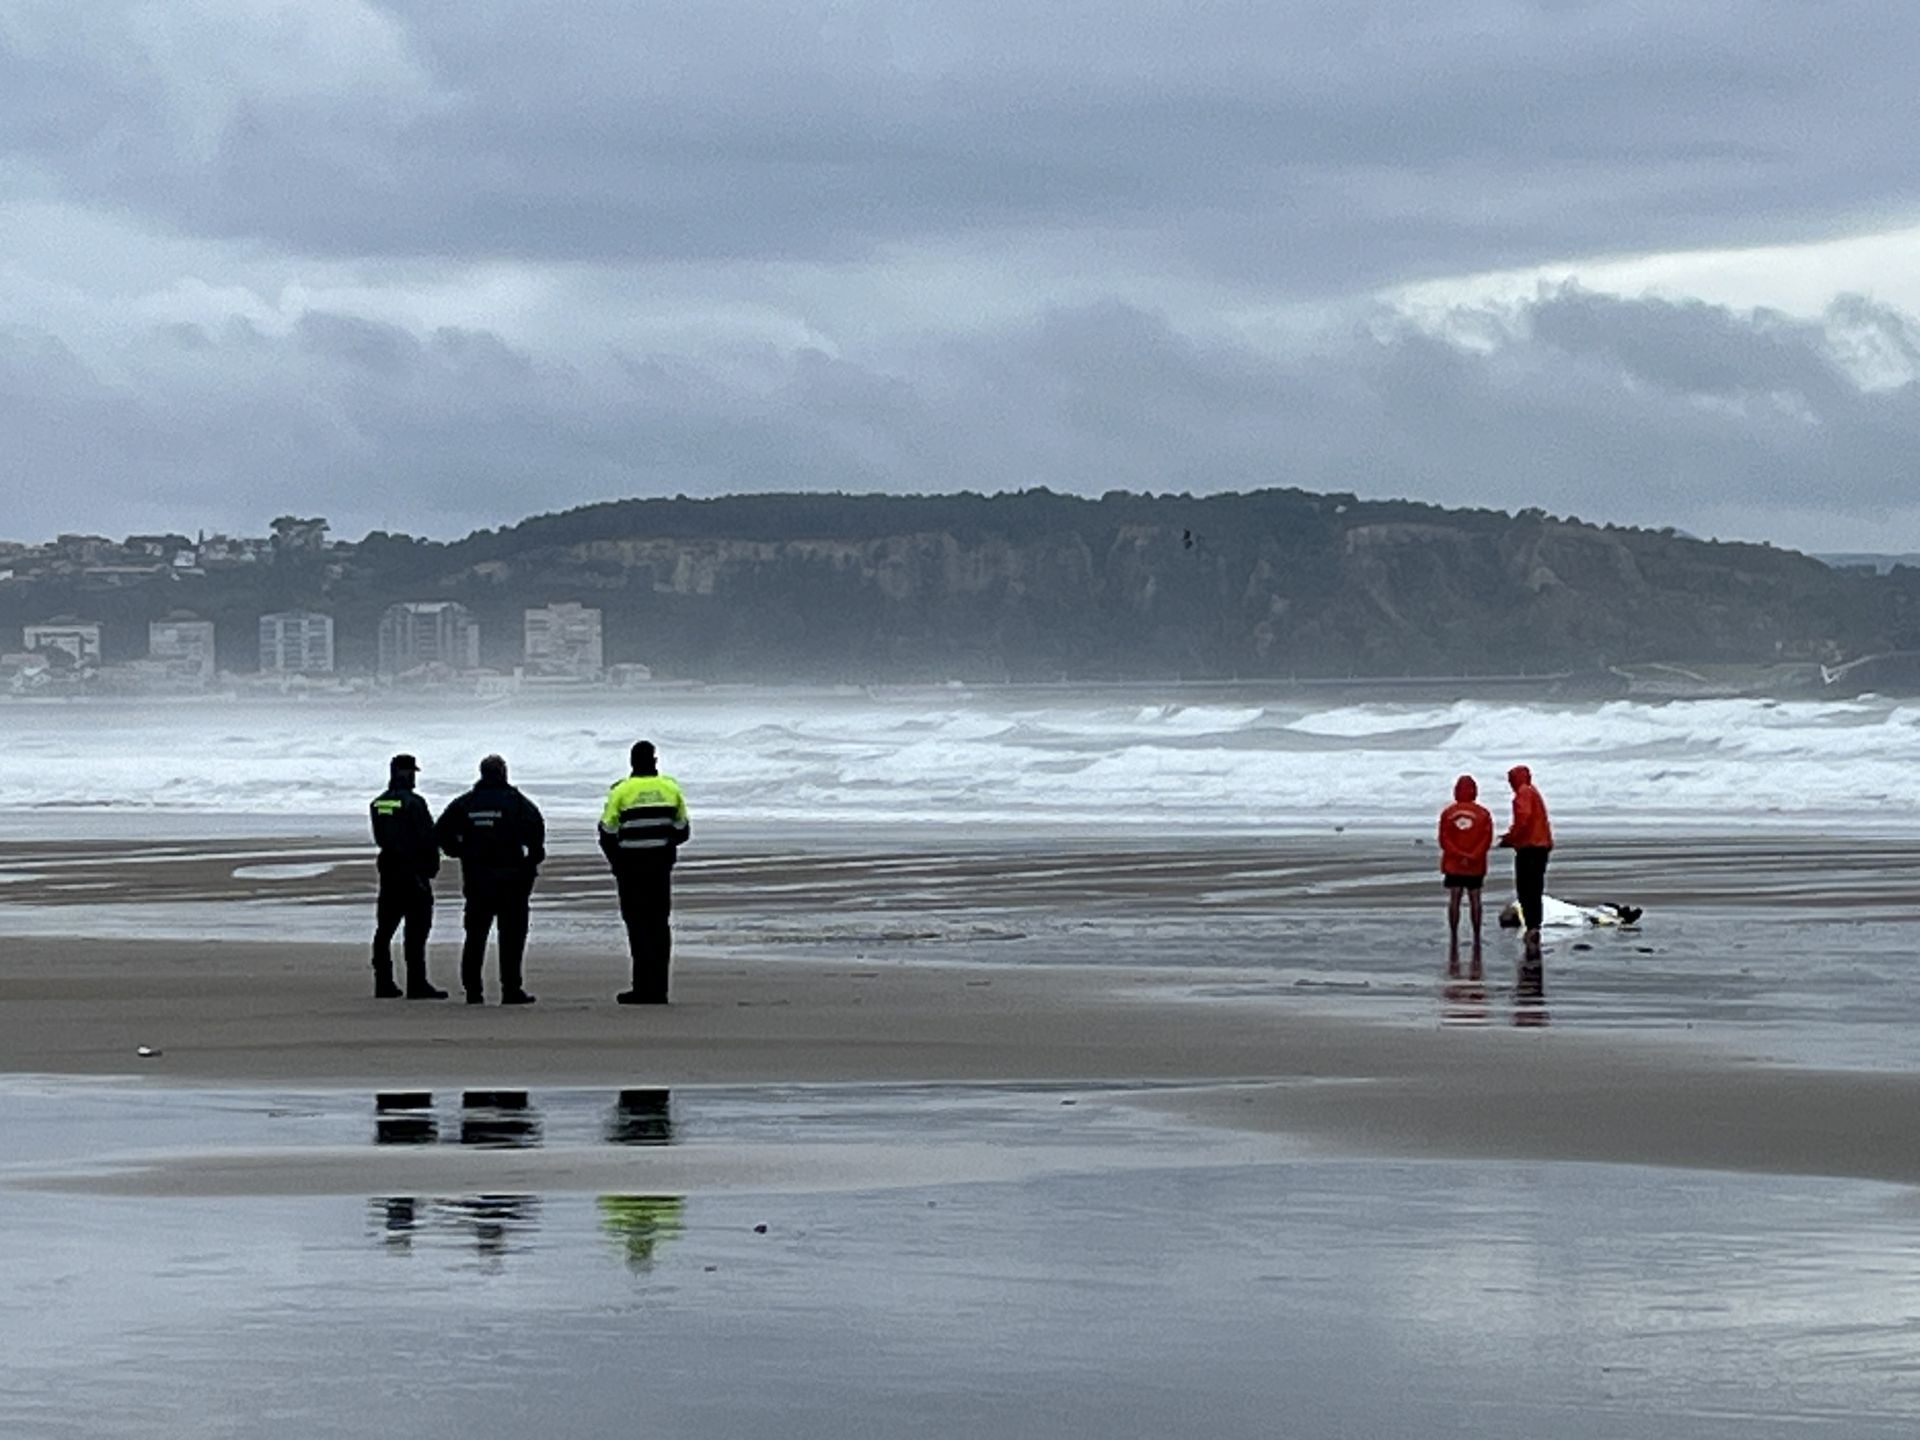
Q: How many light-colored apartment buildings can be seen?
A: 5